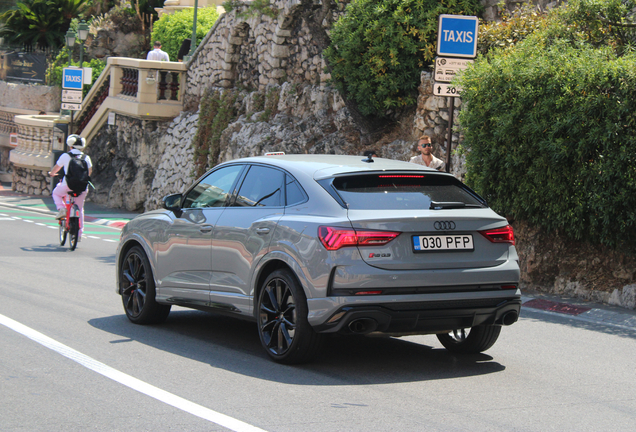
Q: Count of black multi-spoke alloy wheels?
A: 2